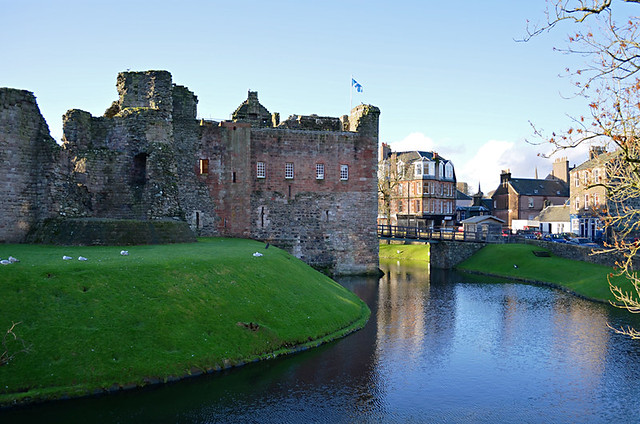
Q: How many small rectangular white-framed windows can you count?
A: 4